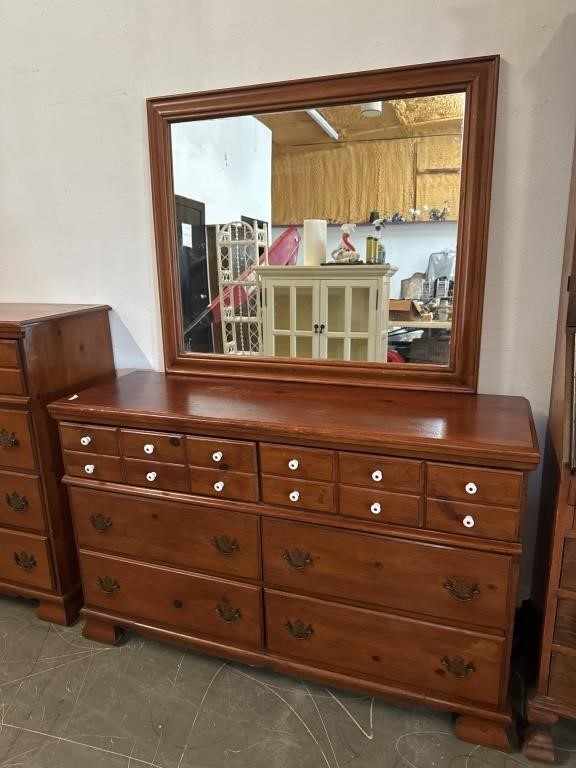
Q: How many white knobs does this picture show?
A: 12